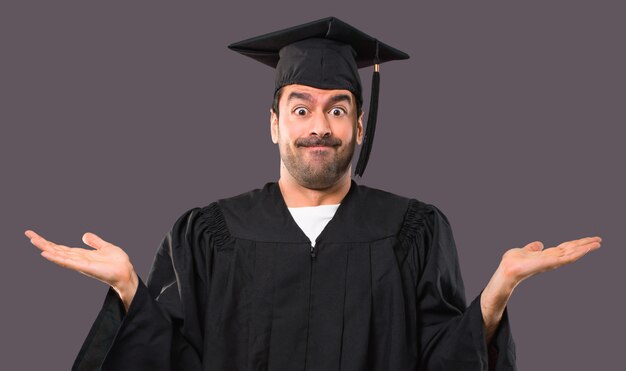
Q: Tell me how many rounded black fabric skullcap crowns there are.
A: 1